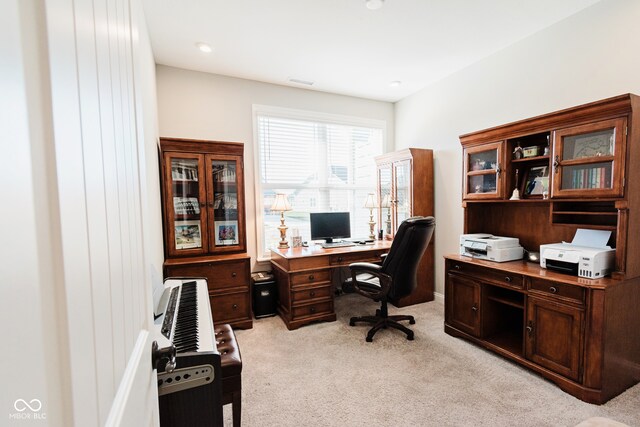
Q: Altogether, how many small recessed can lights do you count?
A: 2